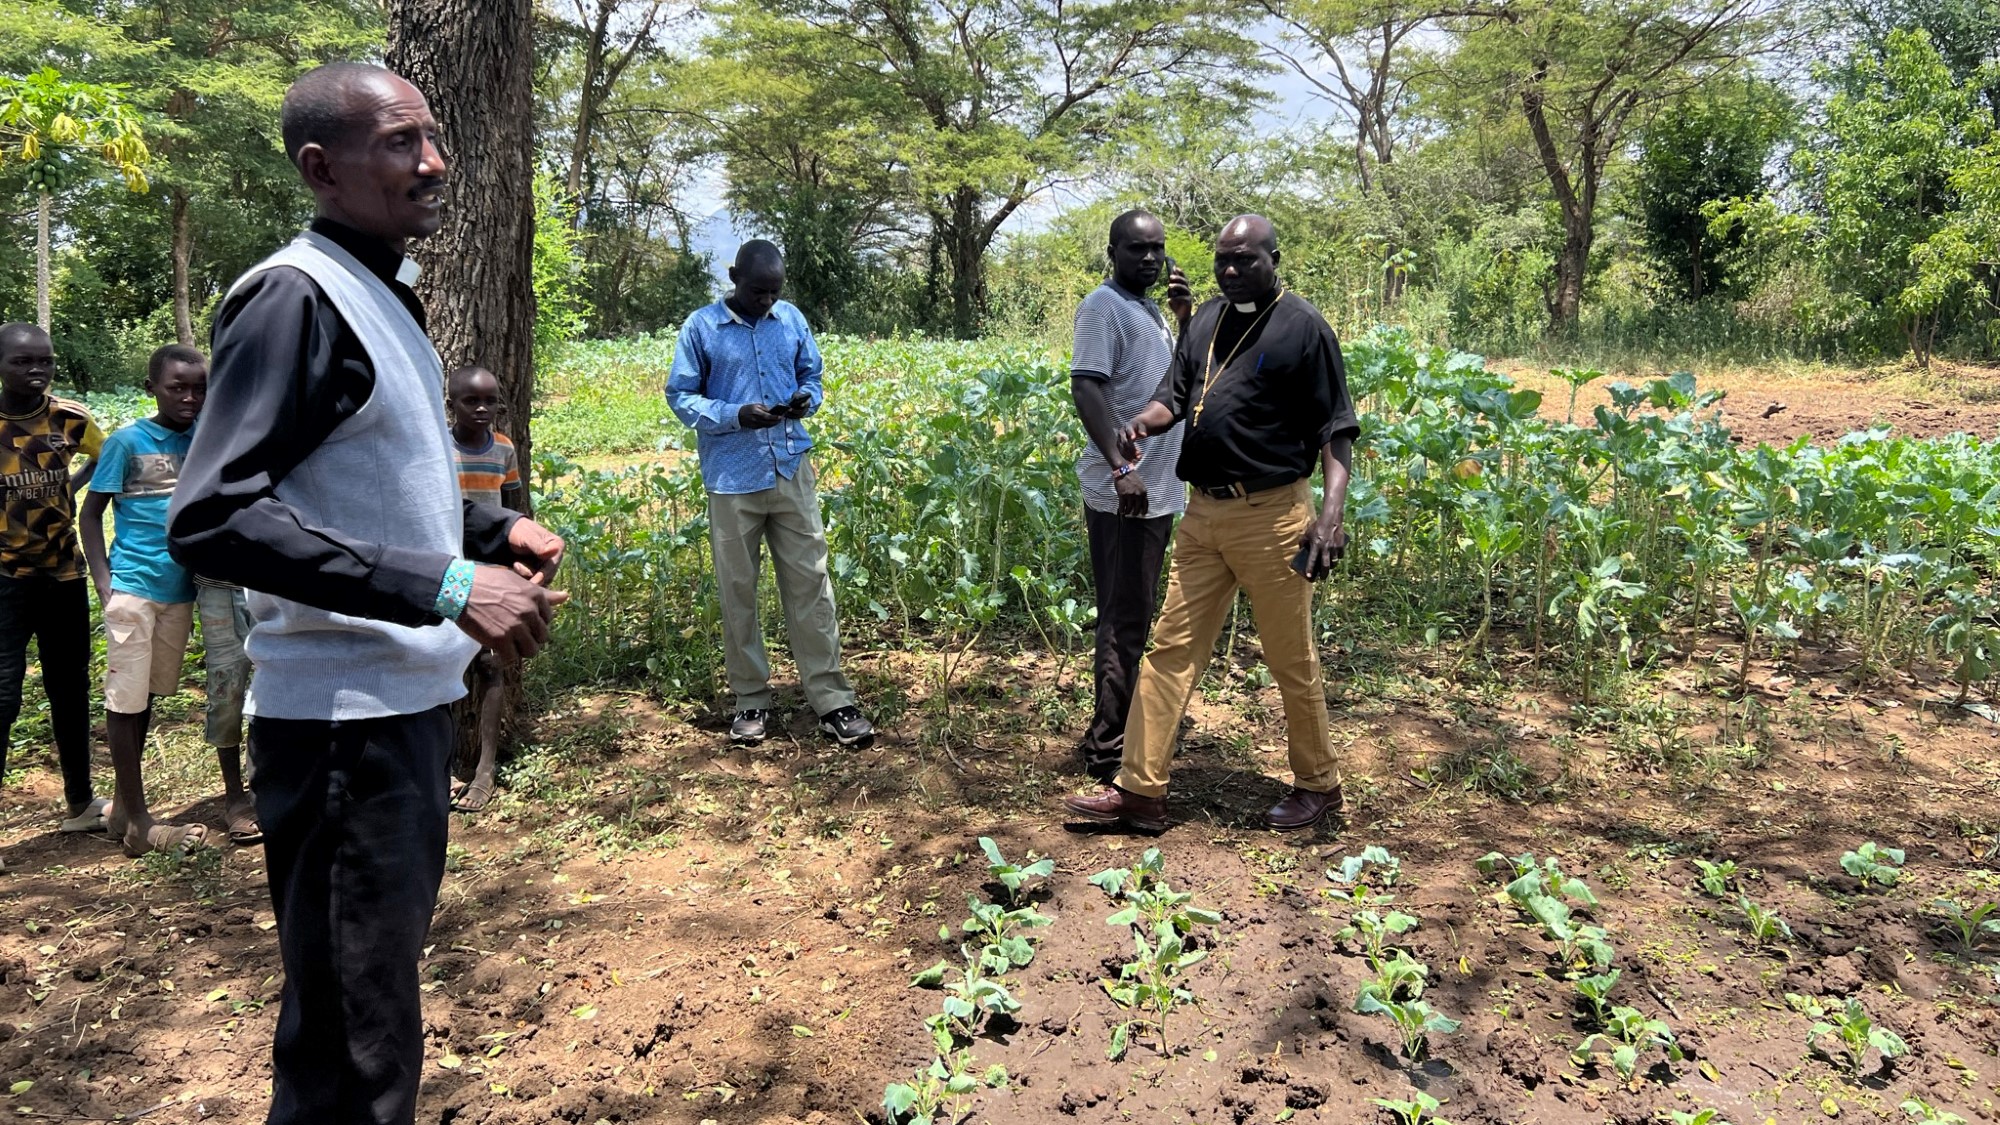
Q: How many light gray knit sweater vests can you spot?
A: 1